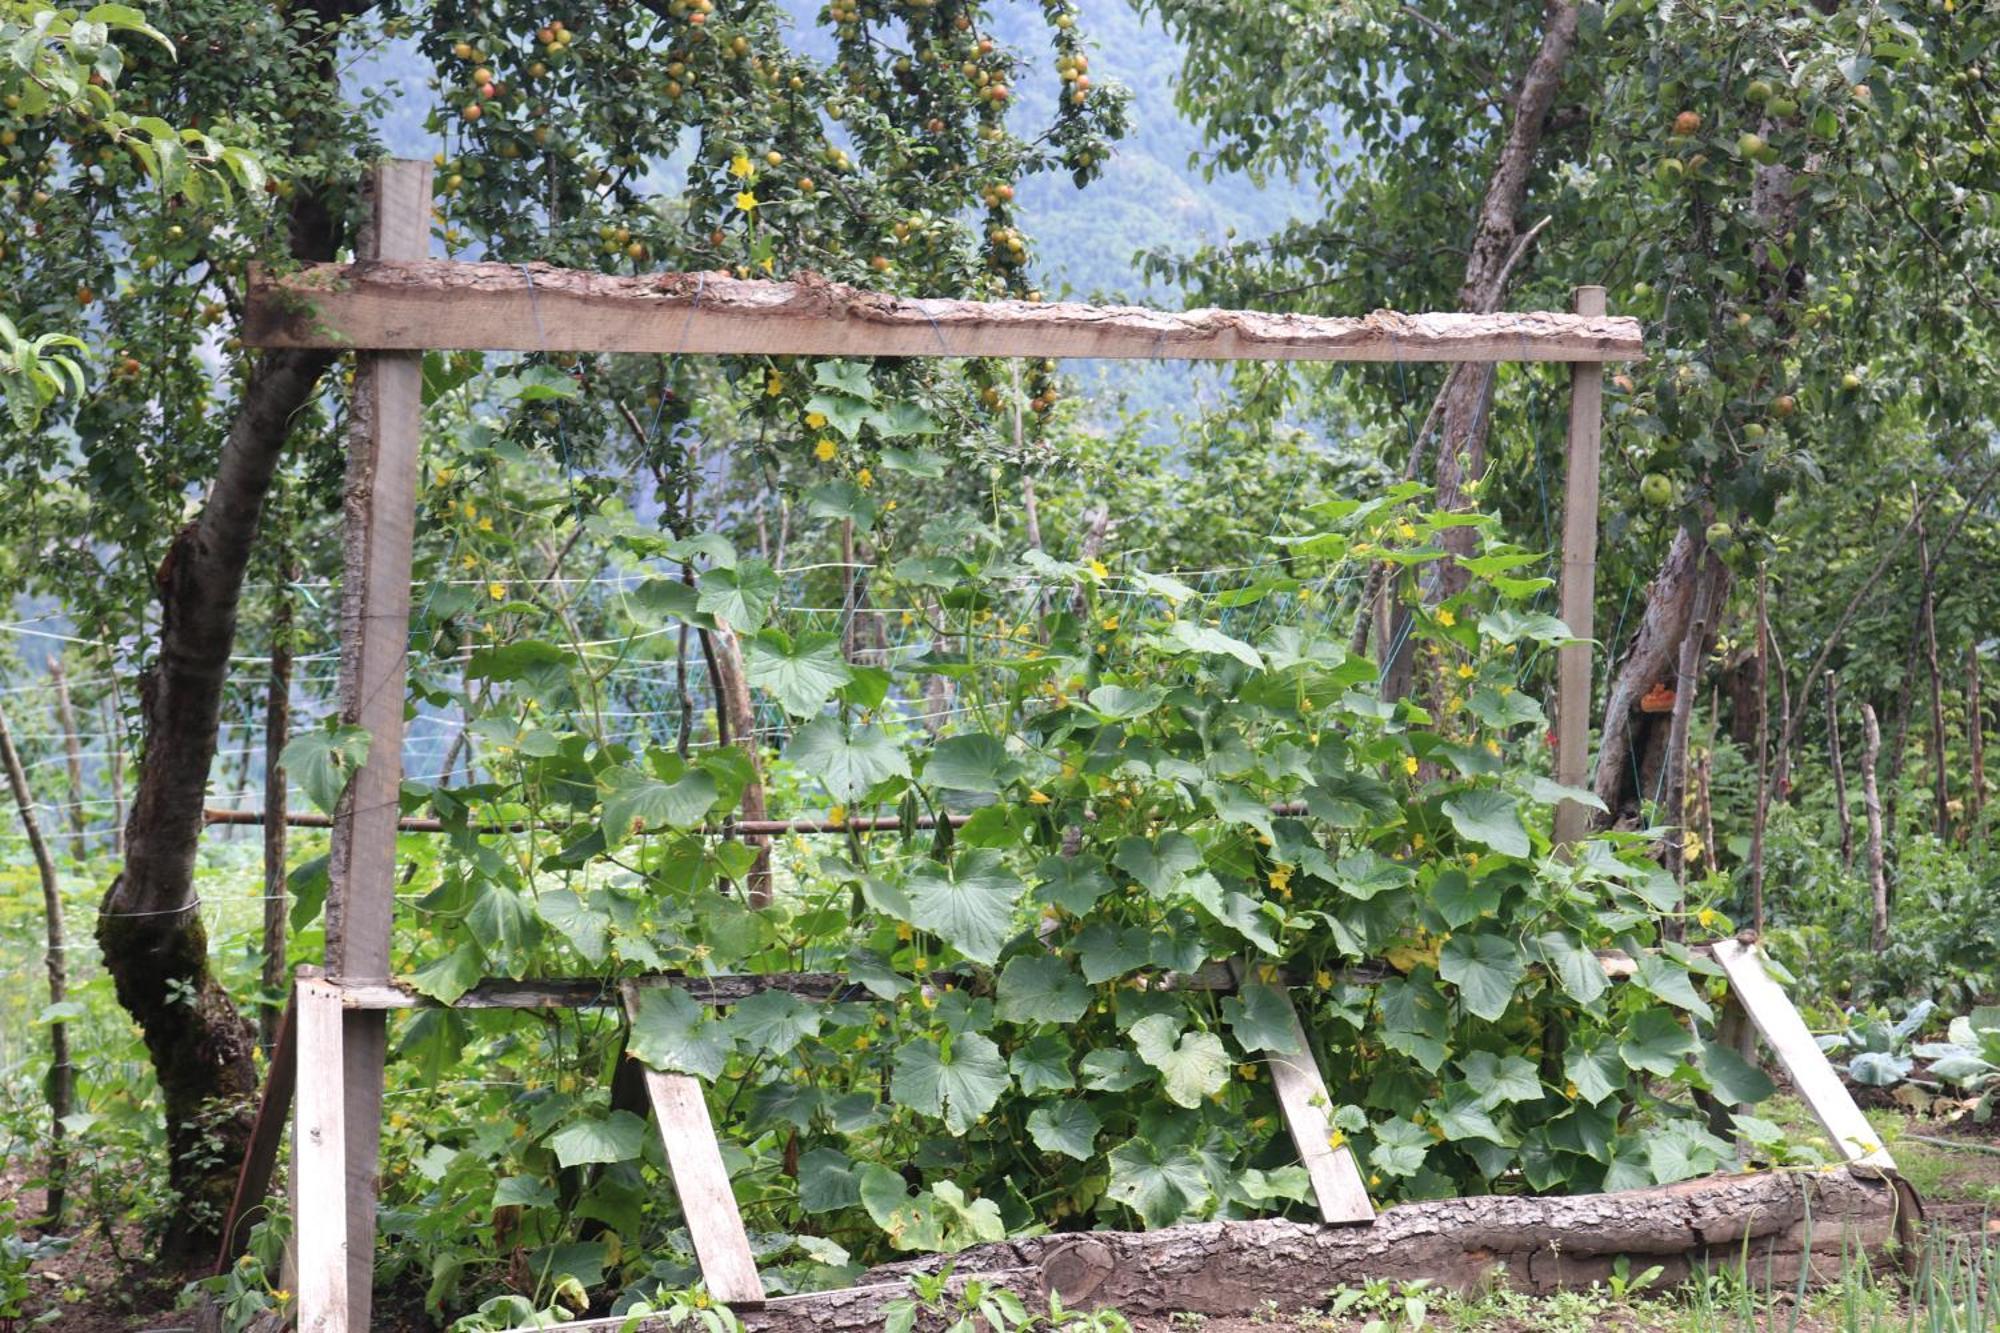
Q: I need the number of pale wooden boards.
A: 4